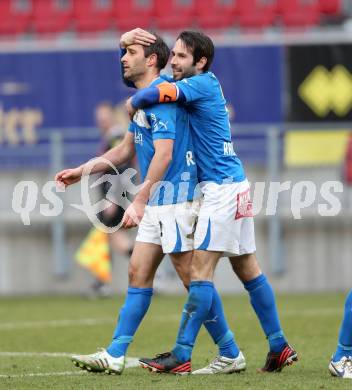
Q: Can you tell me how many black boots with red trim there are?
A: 2